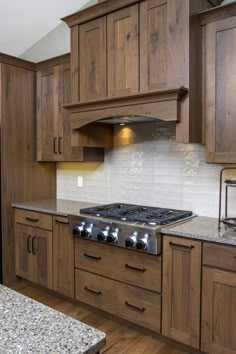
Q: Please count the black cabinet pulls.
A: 11